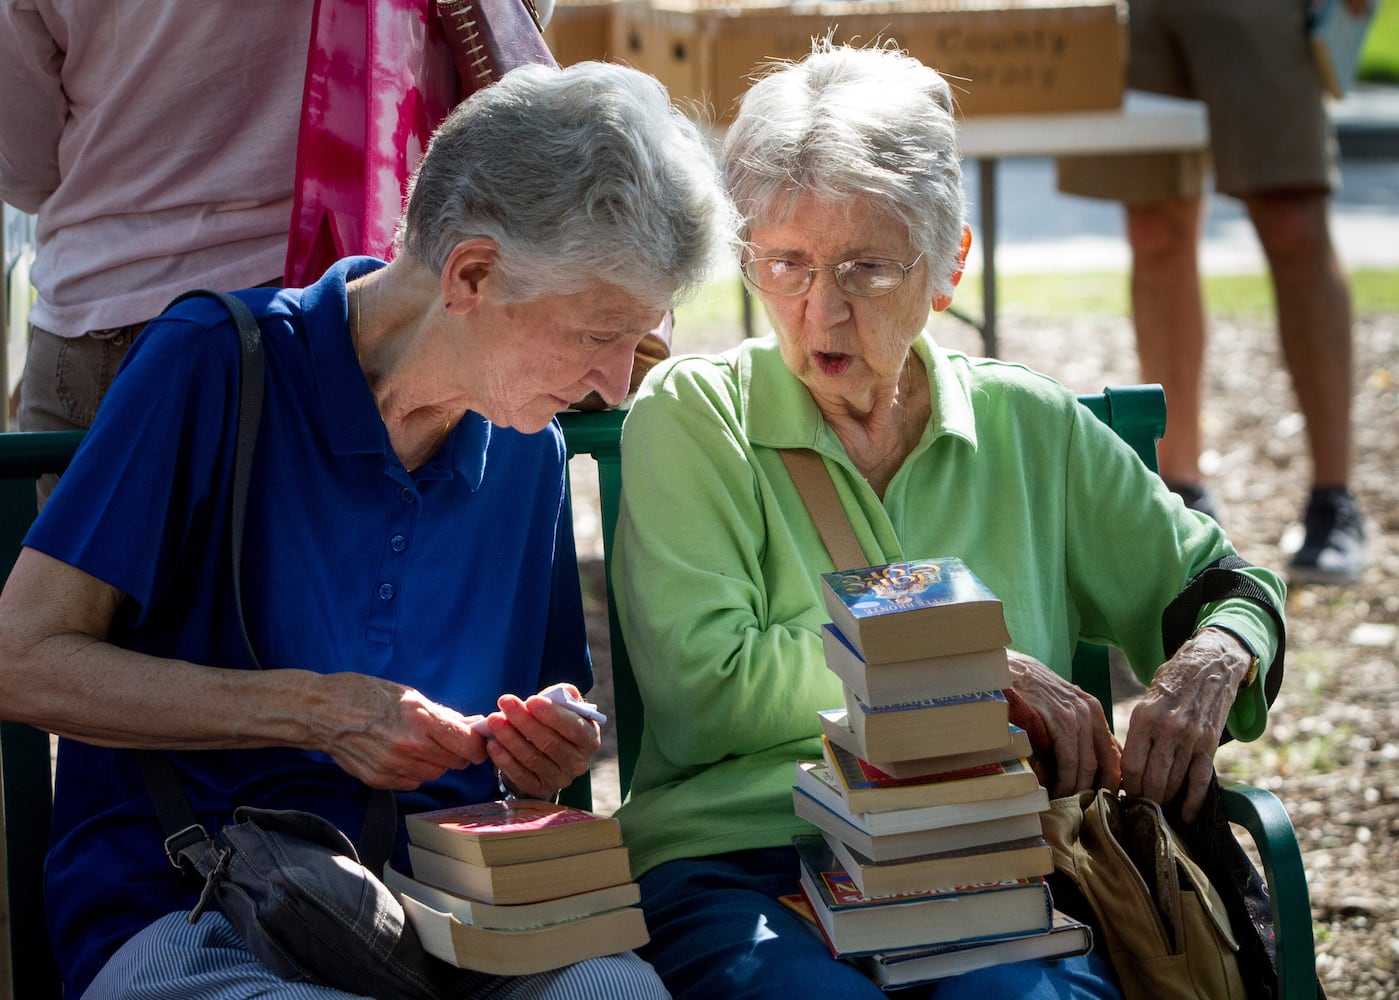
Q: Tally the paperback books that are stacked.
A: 12